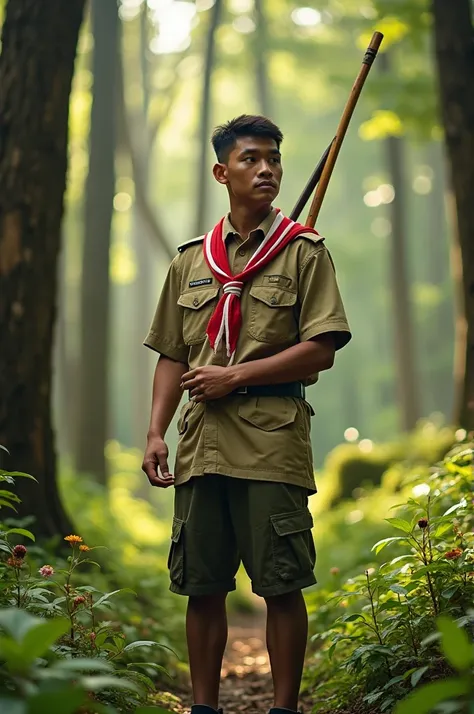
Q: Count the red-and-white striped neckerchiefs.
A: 1